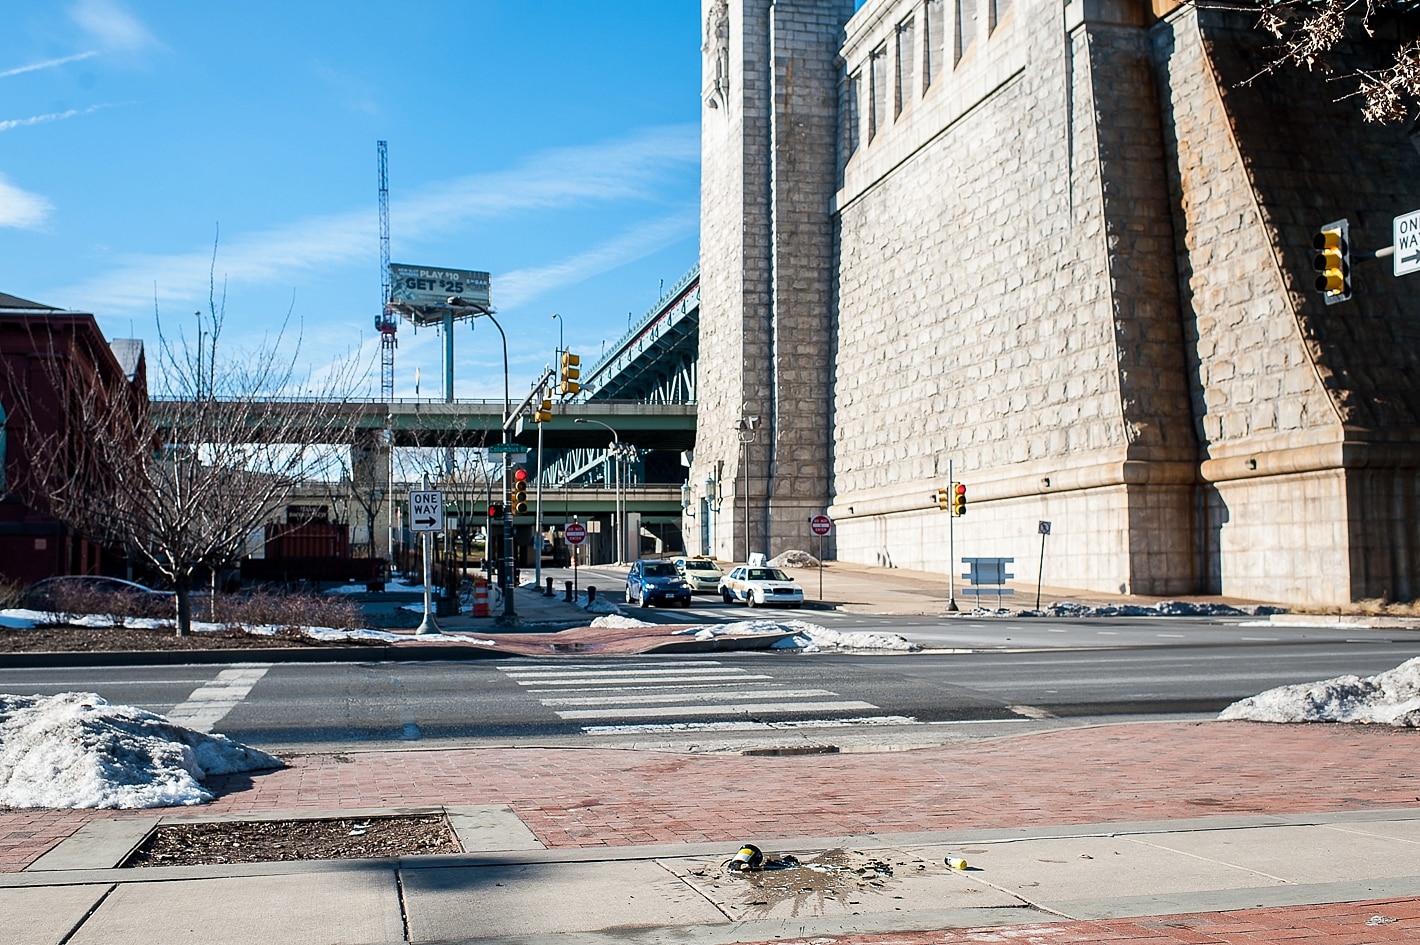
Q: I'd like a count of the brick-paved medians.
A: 1